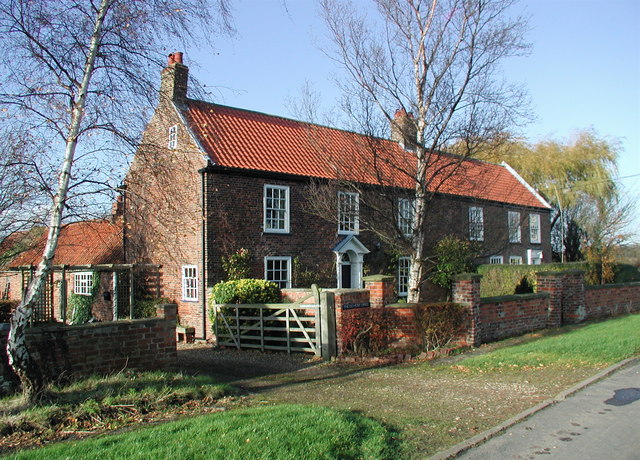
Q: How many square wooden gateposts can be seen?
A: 1